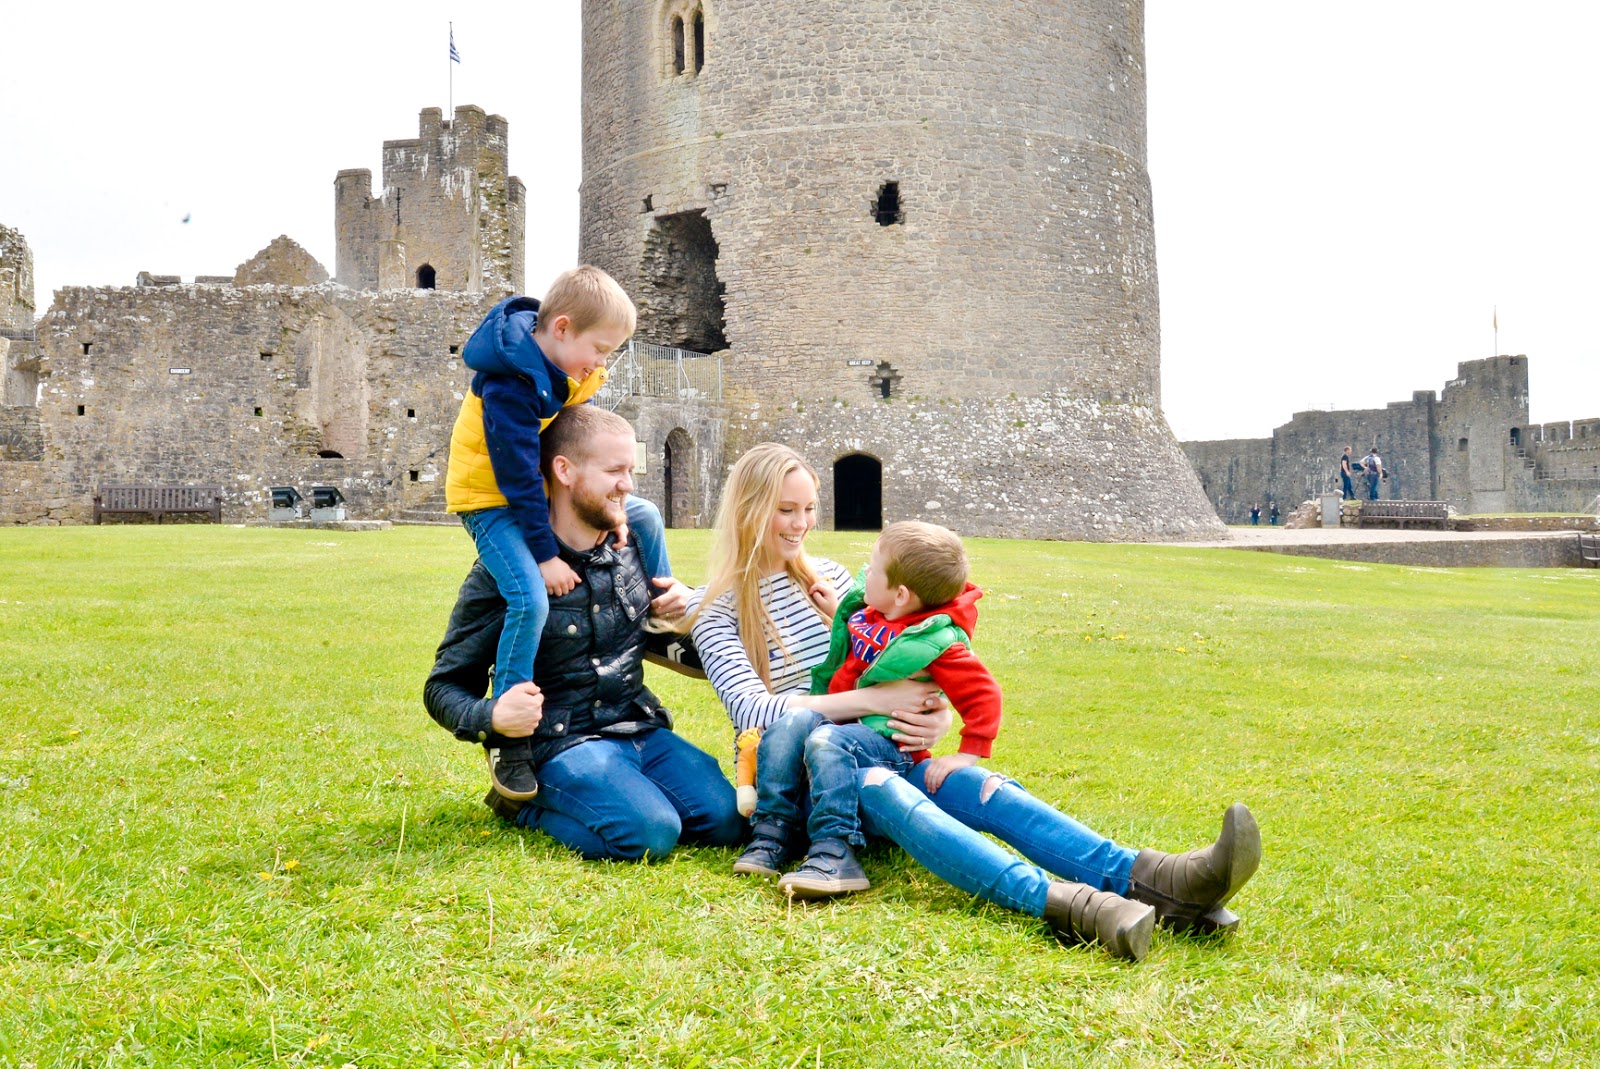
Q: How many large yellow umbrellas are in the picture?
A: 0